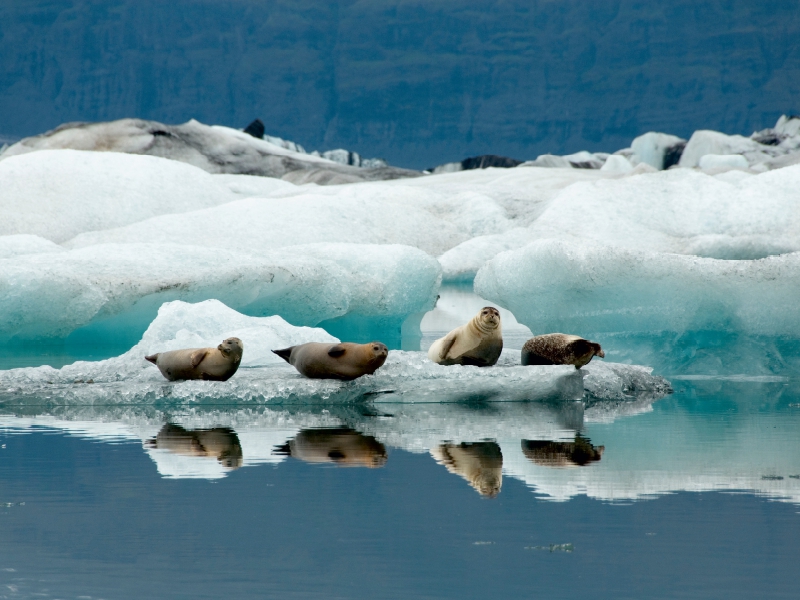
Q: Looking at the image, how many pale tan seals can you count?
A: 1